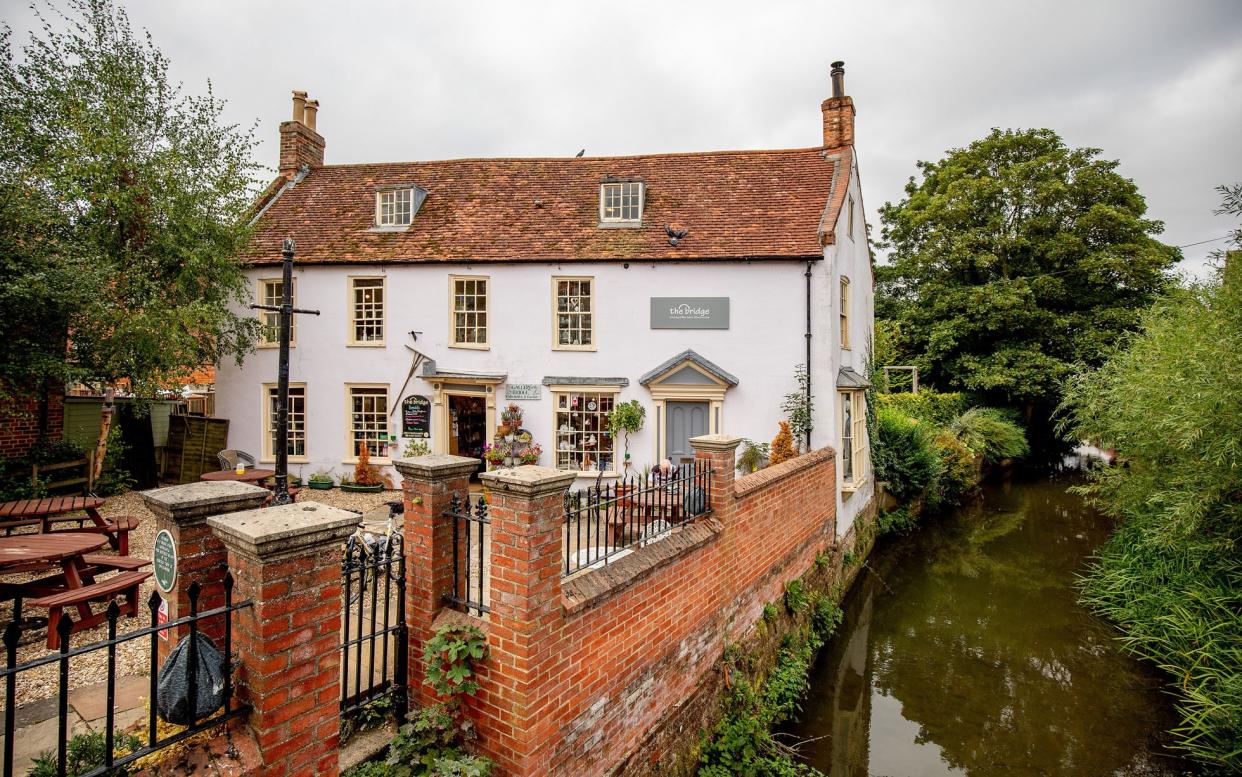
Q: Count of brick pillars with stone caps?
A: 5